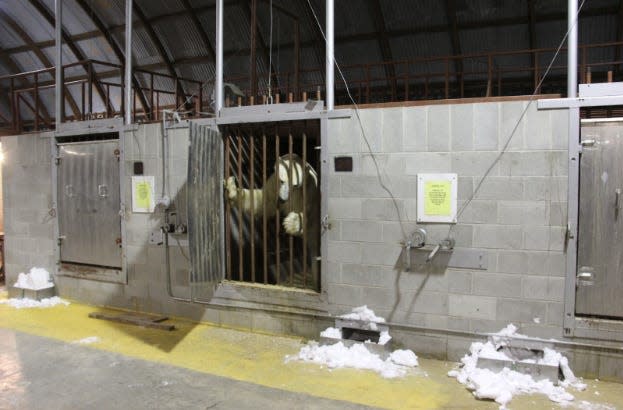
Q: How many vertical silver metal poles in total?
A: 5